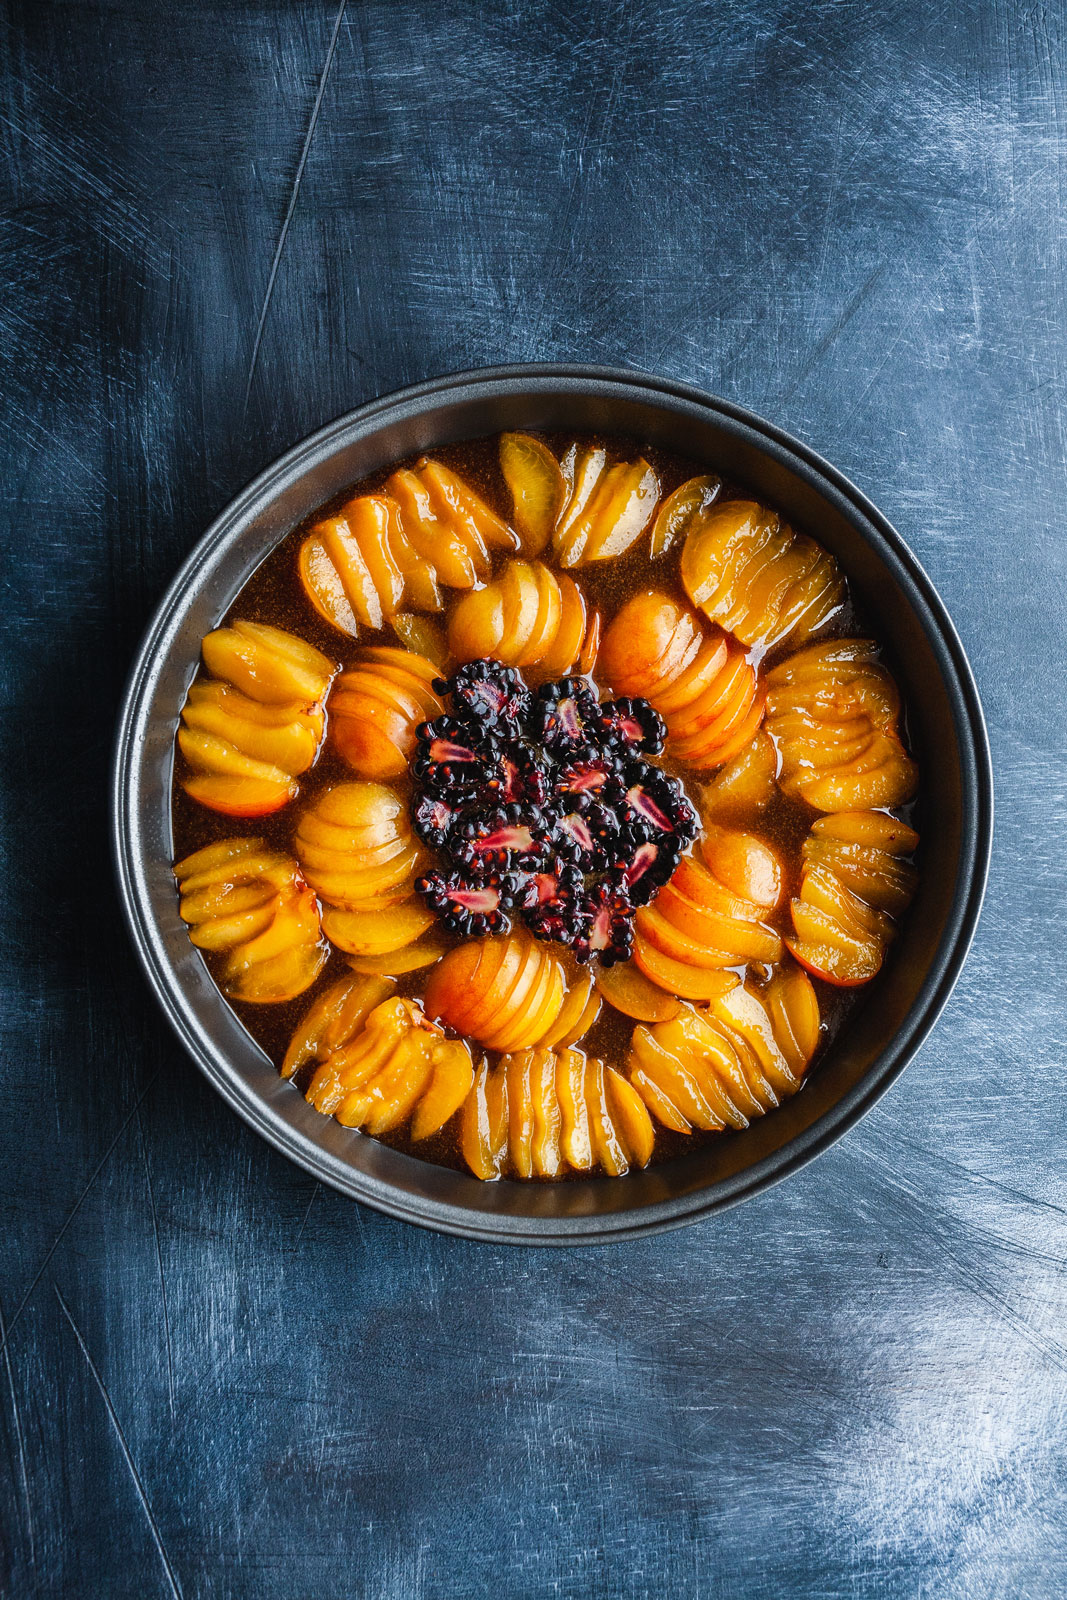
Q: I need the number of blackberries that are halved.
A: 14